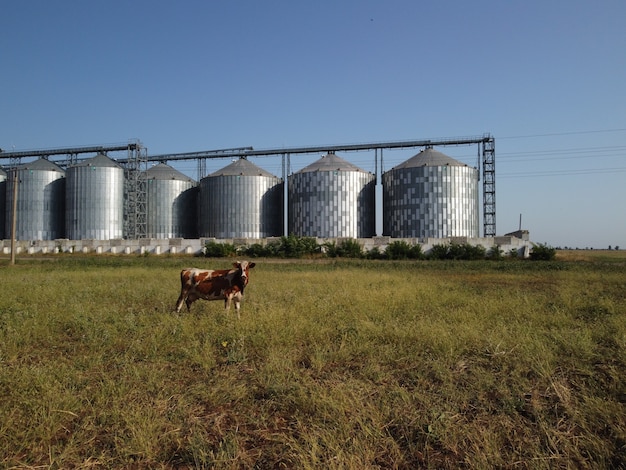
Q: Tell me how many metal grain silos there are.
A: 7